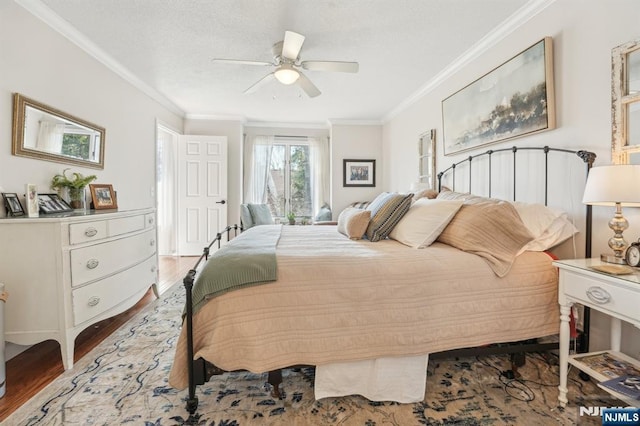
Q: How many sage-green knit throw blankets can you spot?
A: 1